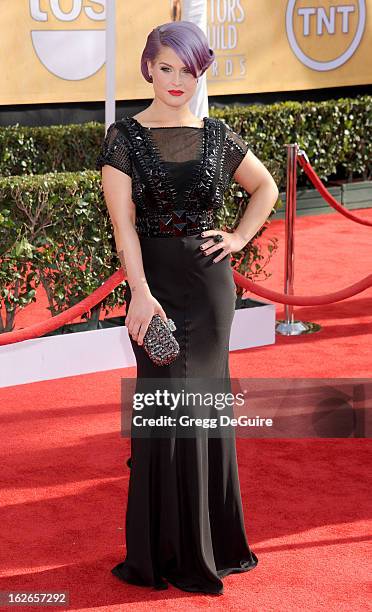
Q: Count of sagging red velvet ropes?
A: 3